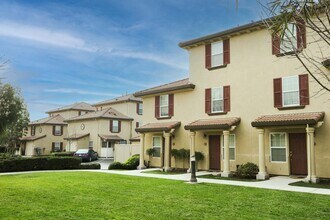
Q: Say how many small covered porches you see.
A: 3